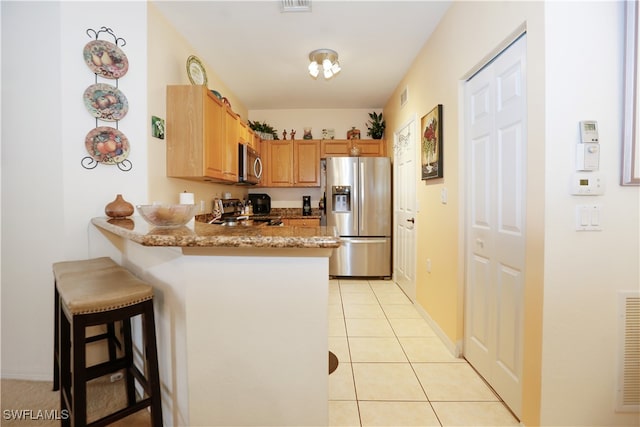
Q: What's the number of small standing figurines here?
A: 2